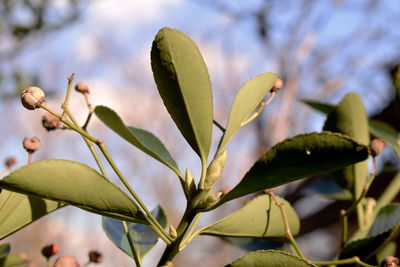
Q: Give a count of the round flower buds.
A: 11